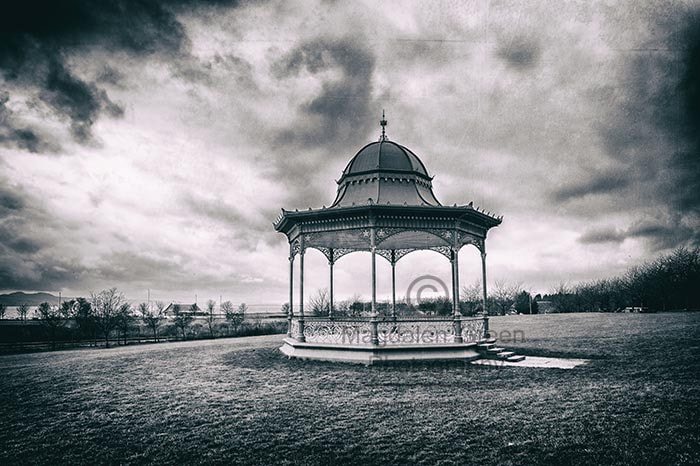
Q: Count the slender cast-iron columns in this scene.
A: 8